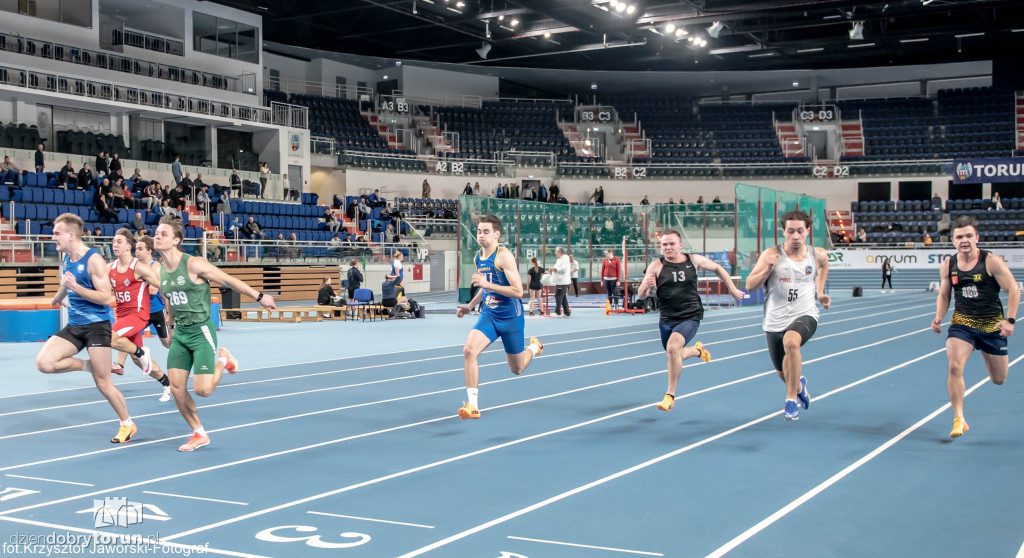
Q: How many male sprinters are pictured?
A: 8